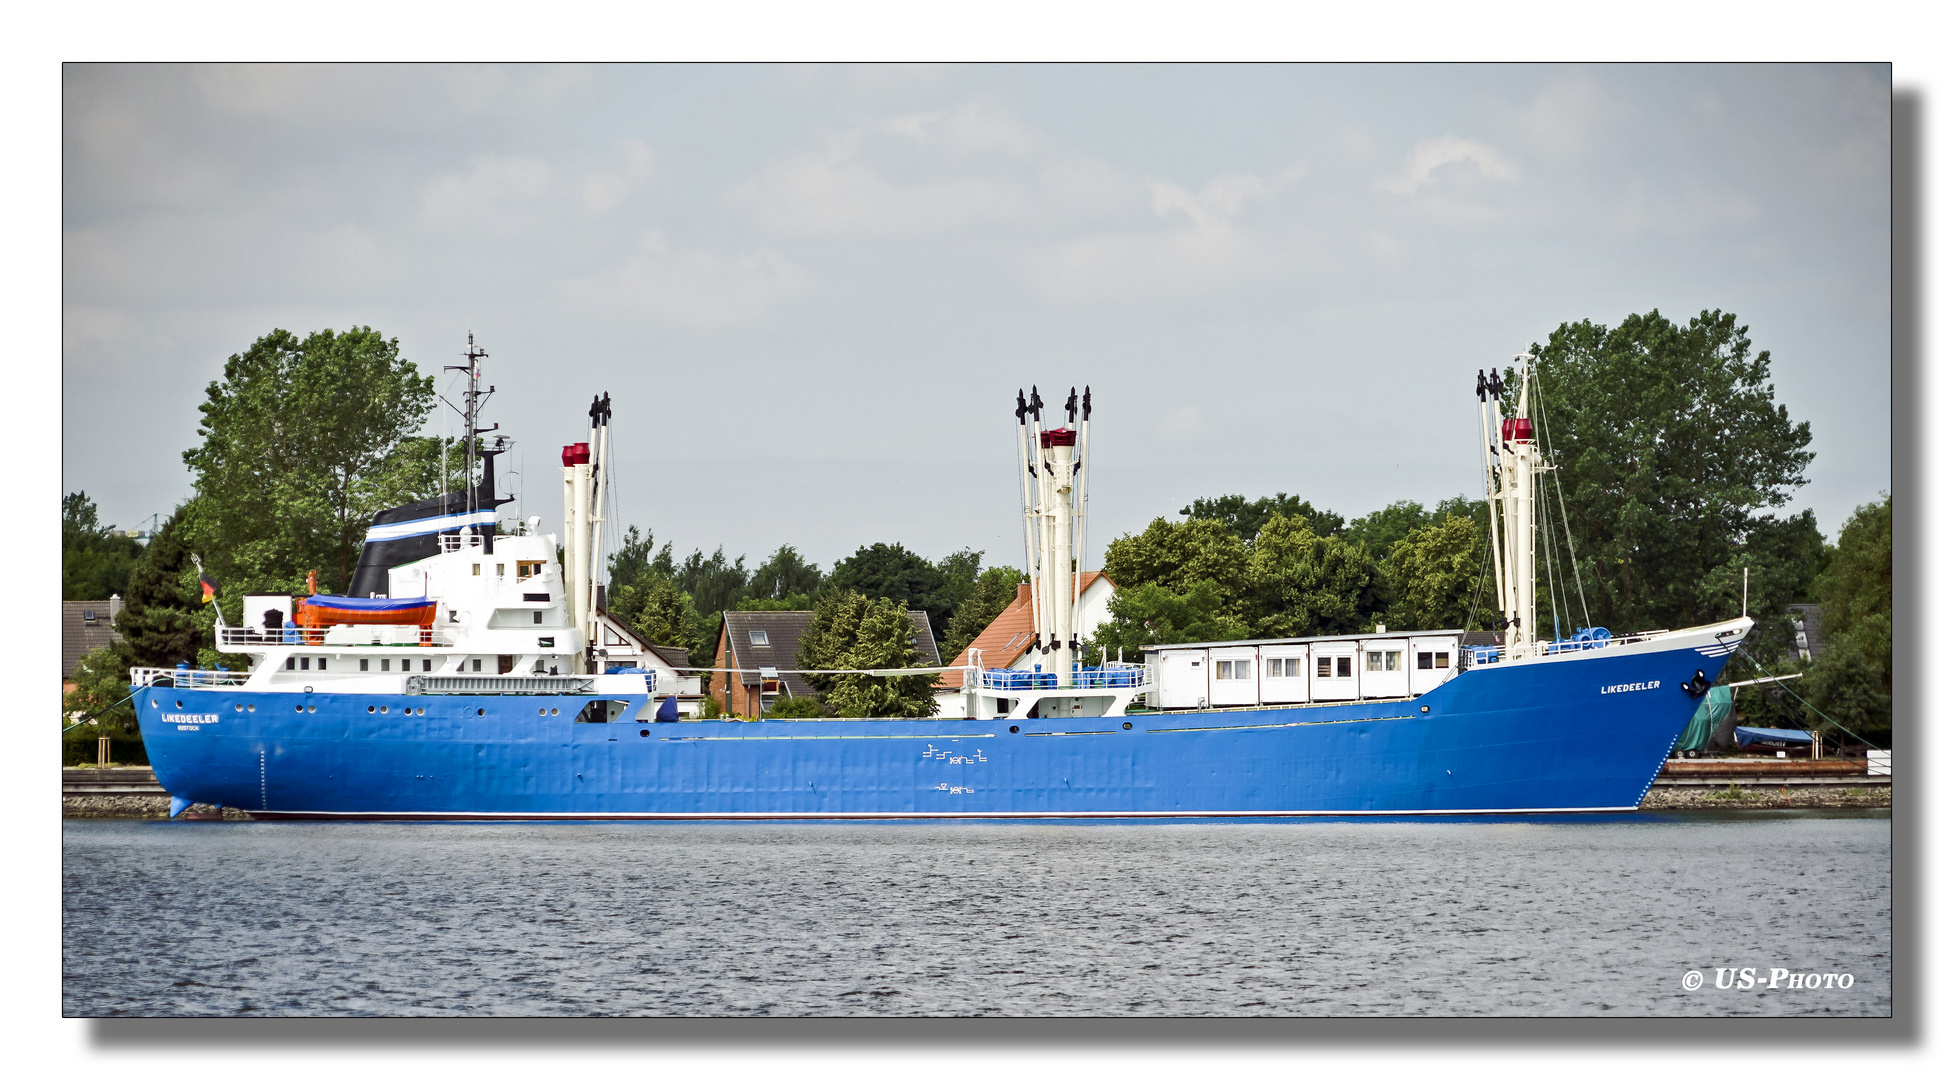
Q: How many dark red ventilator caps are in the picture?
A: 6